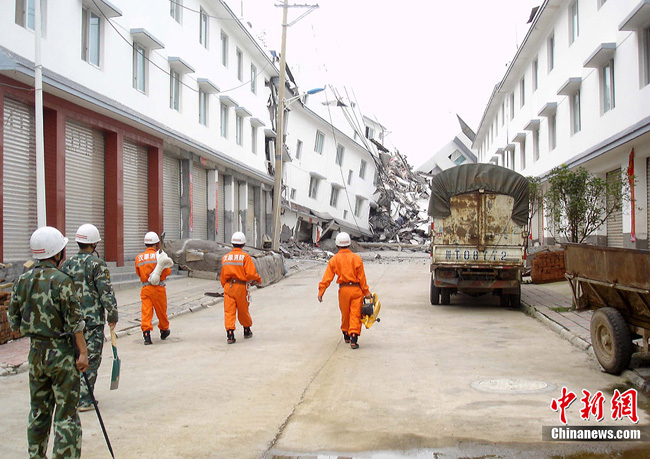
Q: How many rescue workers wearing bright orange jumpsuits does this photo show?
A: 3